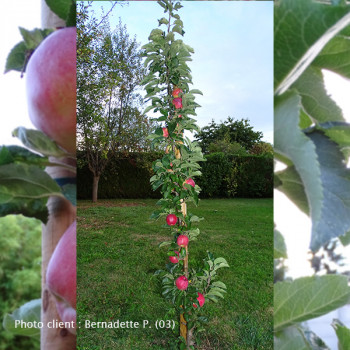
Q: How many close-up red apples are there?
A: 2